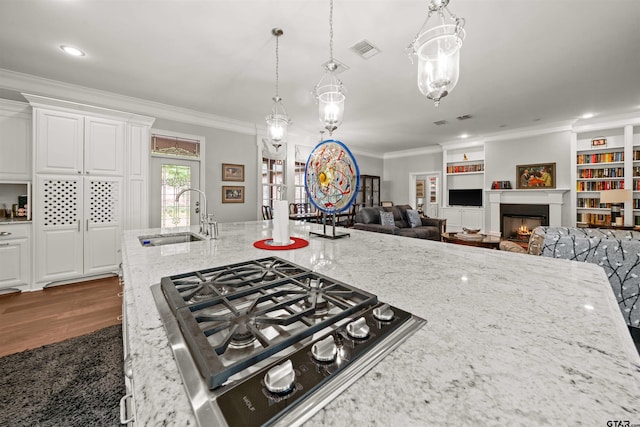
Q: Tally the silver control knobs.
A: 4